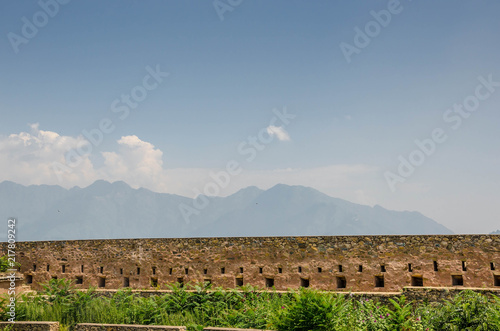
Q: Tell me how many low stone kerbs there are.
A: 3